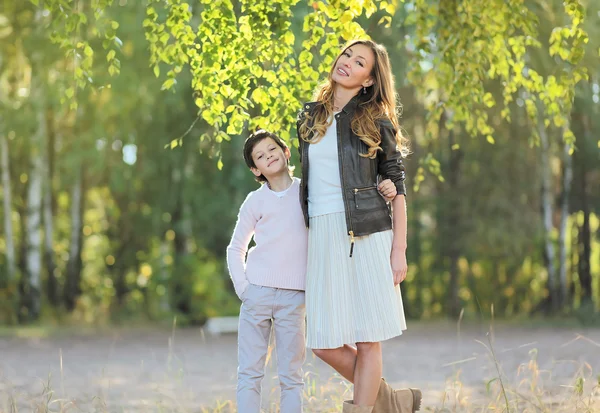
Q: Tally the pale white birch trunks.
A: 6